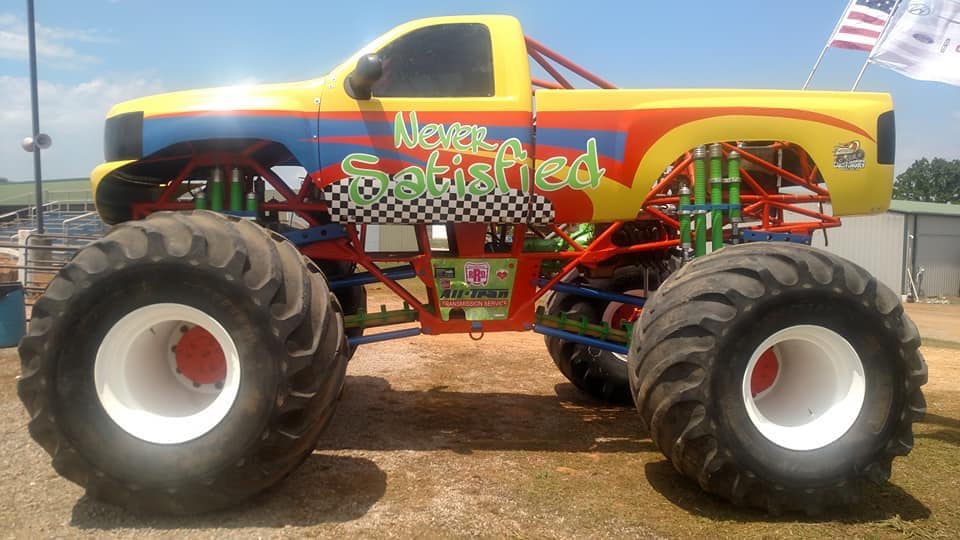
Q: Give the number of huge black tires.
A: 4